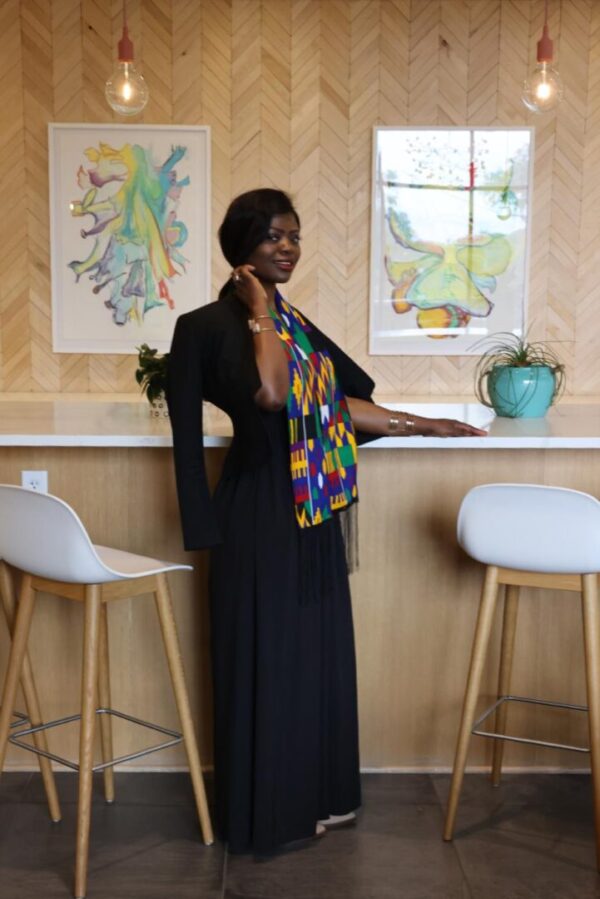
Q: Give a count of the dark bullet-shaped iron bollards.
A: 0